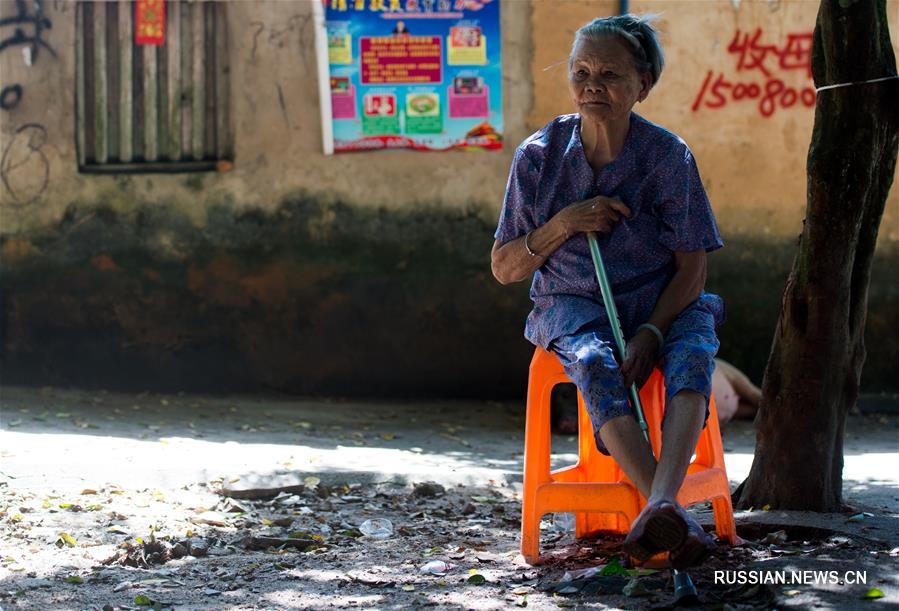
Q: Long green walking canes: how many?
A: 1